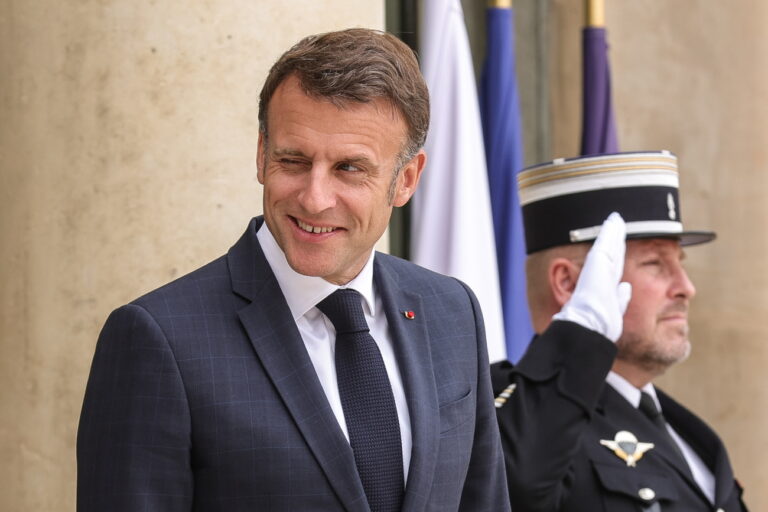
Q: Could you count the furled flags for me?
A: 3